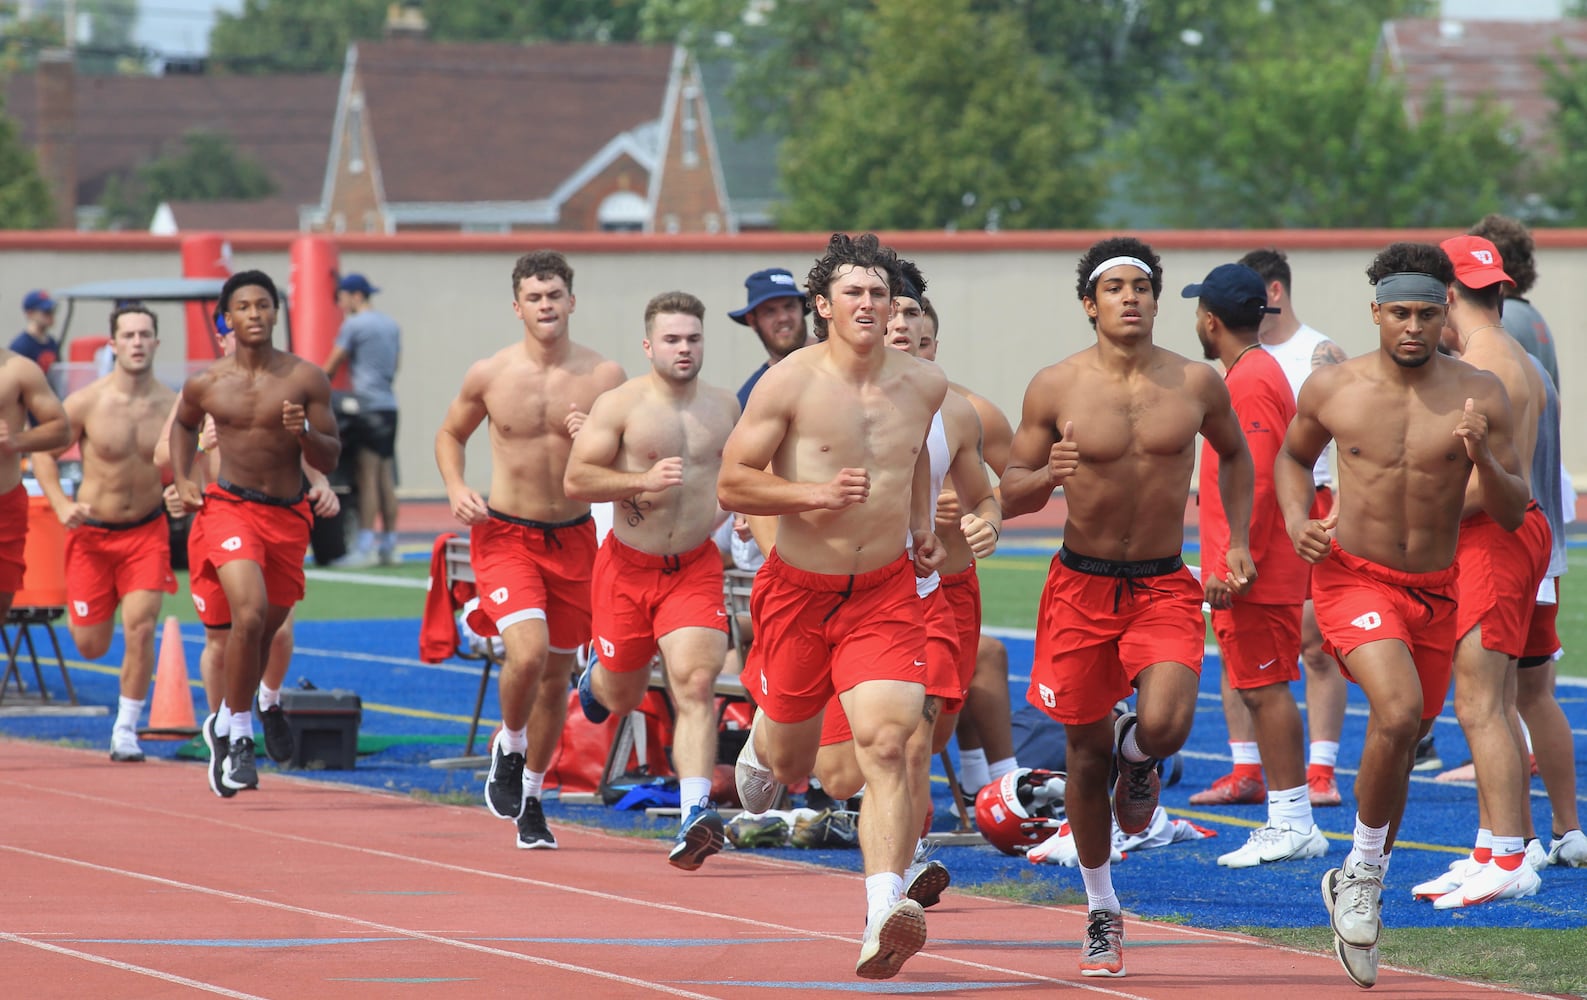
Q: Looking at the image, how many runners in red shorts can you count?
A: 11